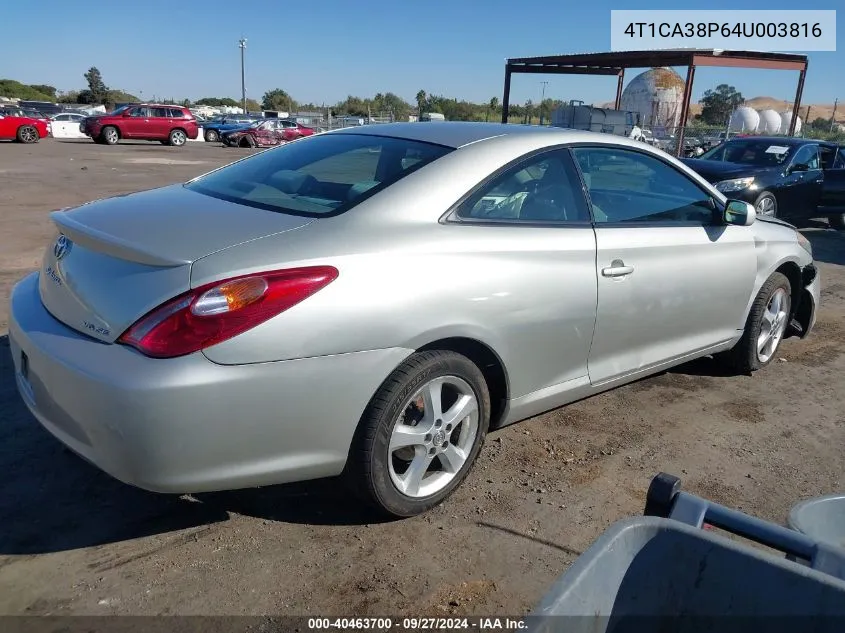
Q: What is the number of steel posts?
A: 4